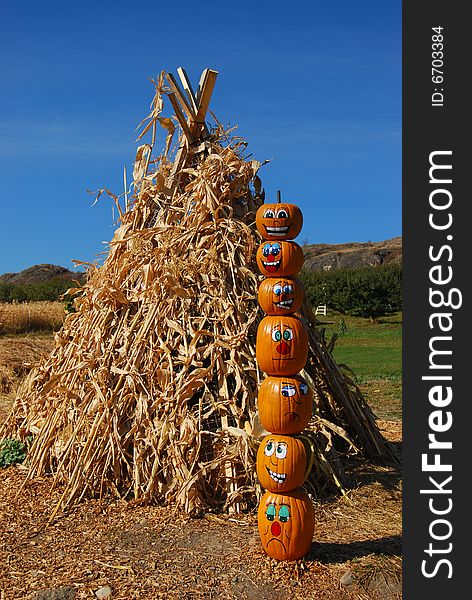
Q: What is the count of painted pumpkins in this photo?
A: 7